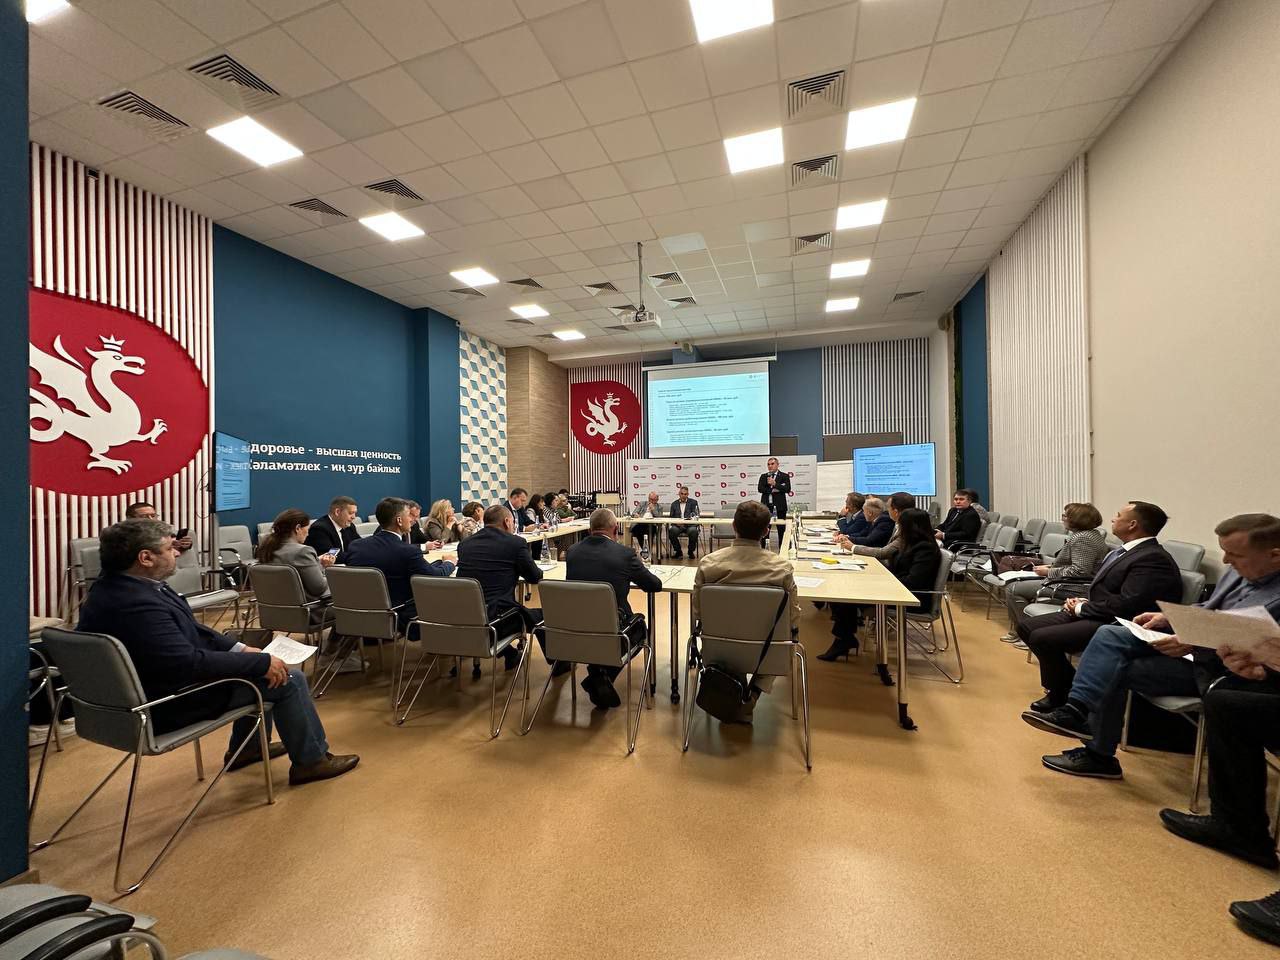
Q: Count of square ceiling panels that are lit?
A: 12